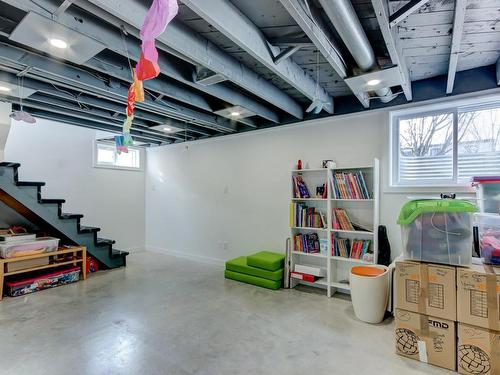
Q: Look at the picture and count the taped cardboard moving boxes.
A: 4